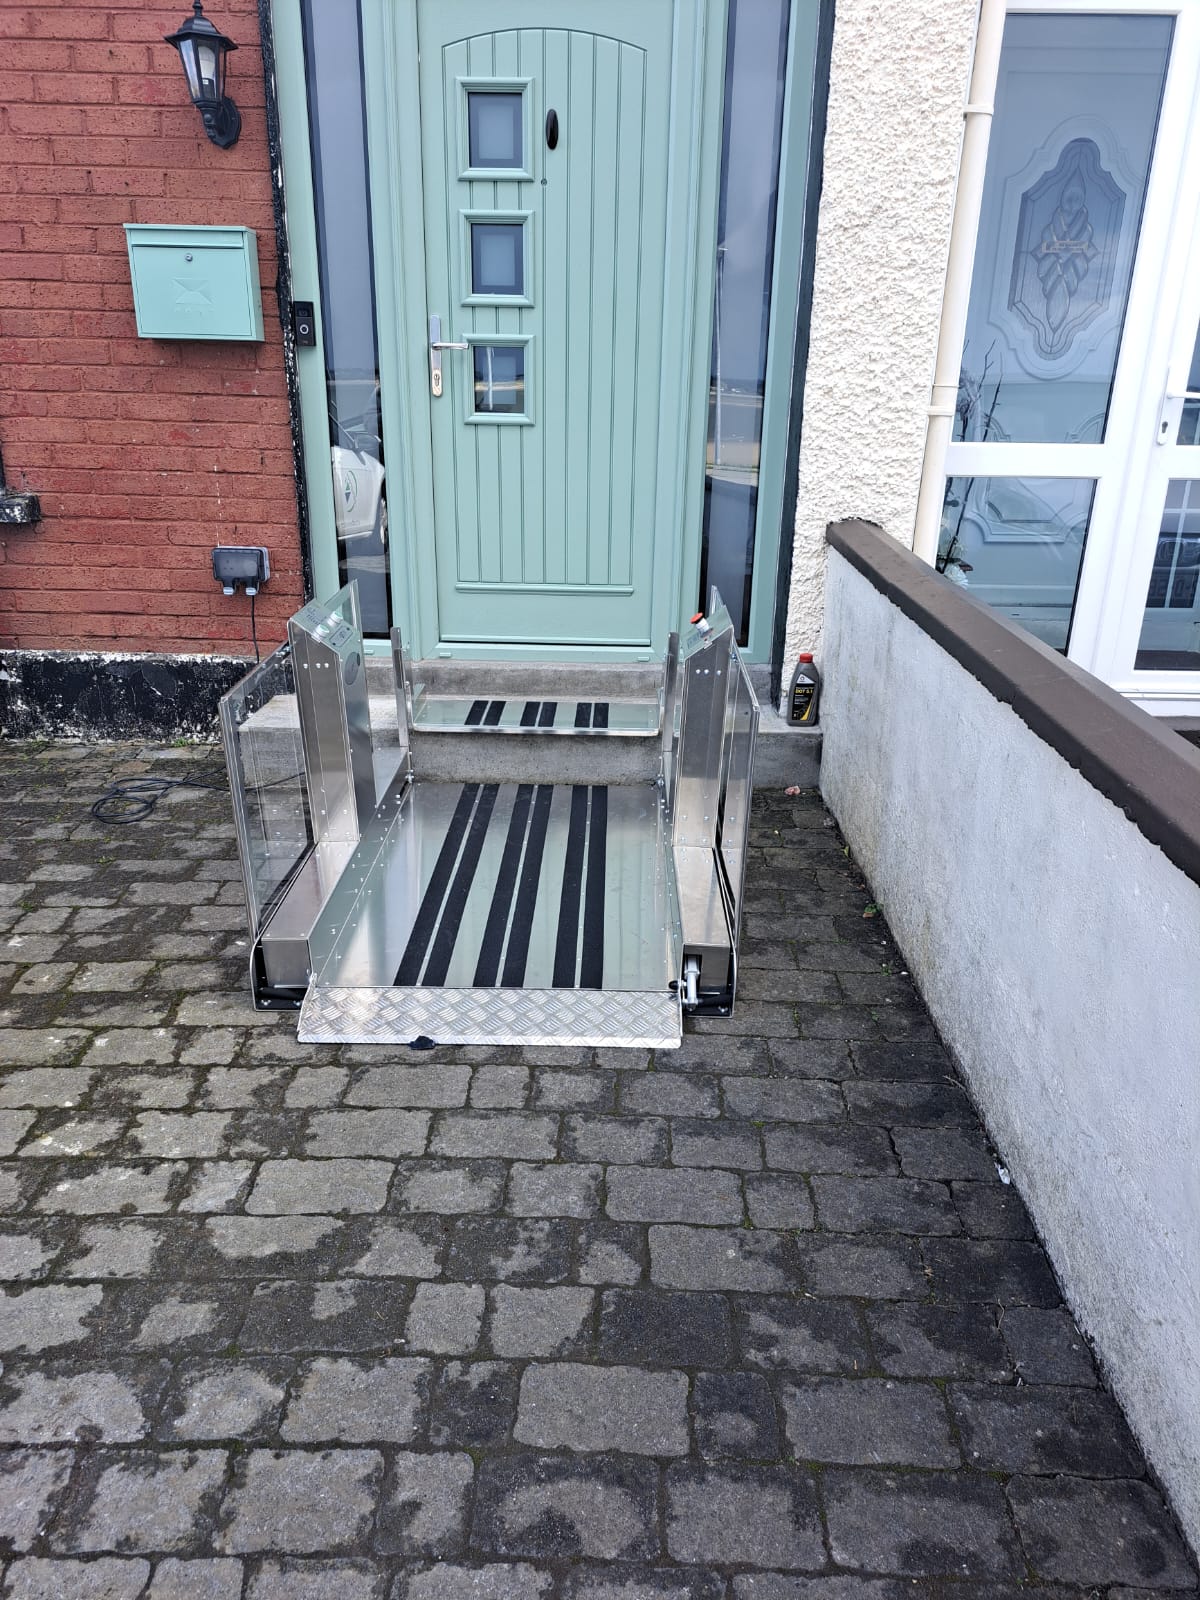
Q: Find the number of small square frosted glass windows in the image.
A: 3